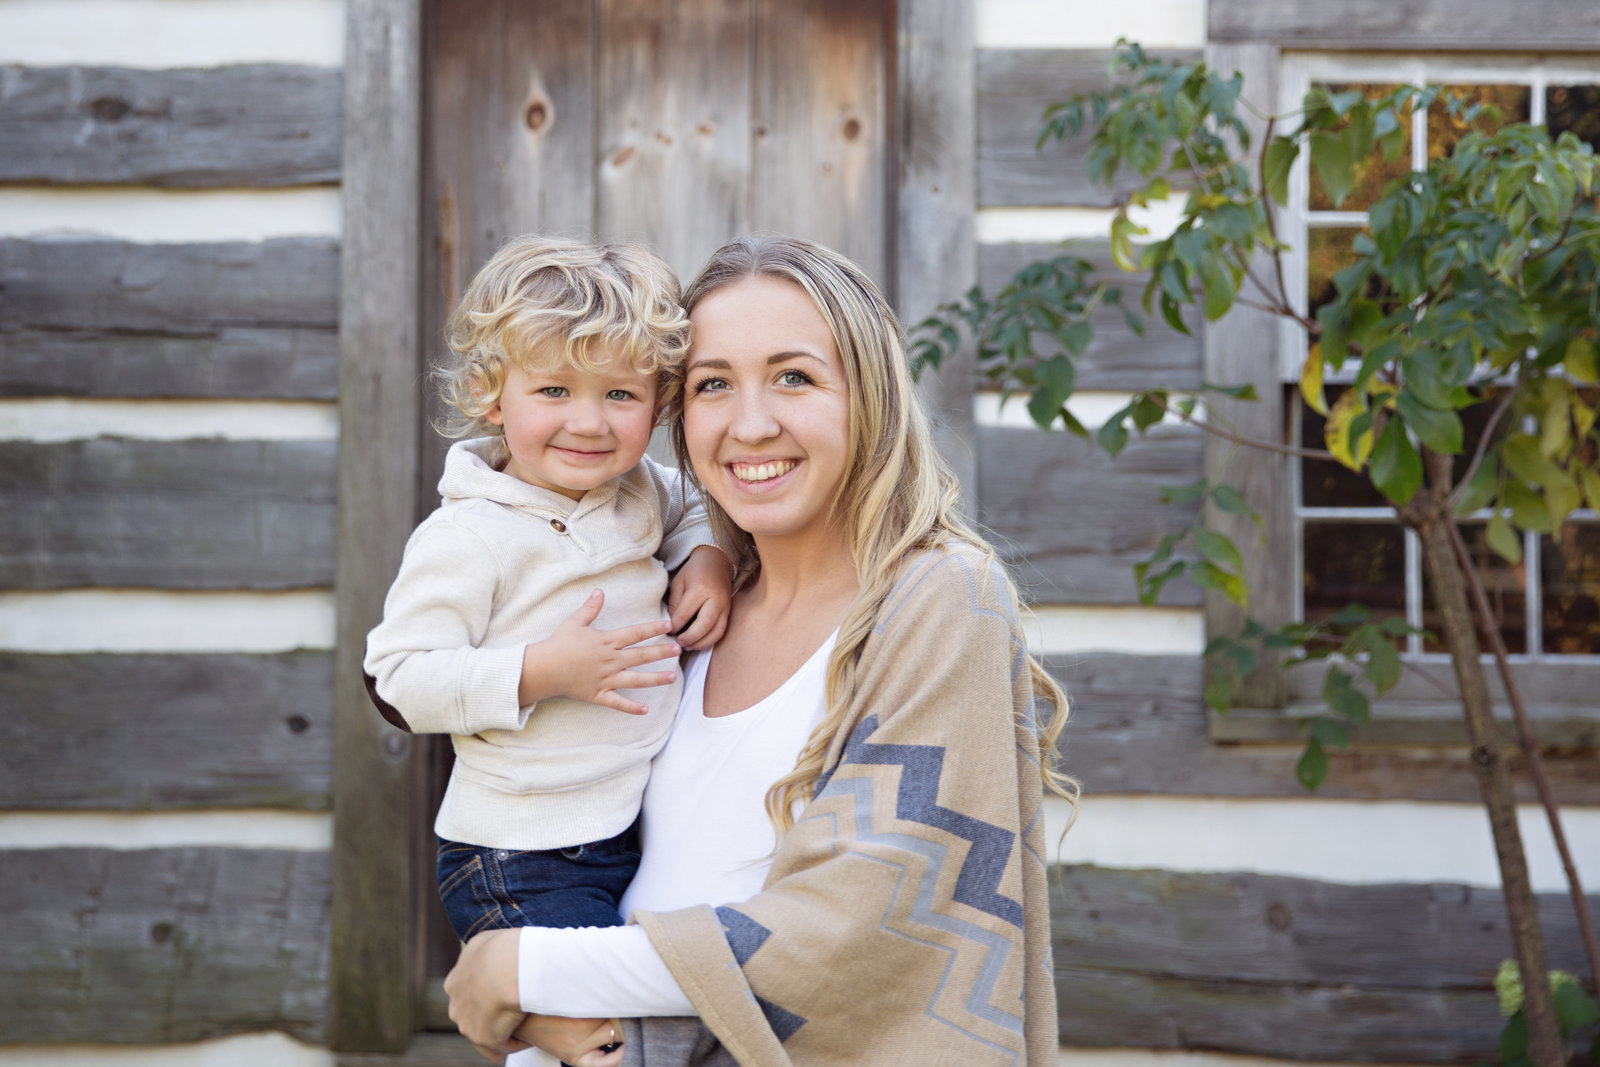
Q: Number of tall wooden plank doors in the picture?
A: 1